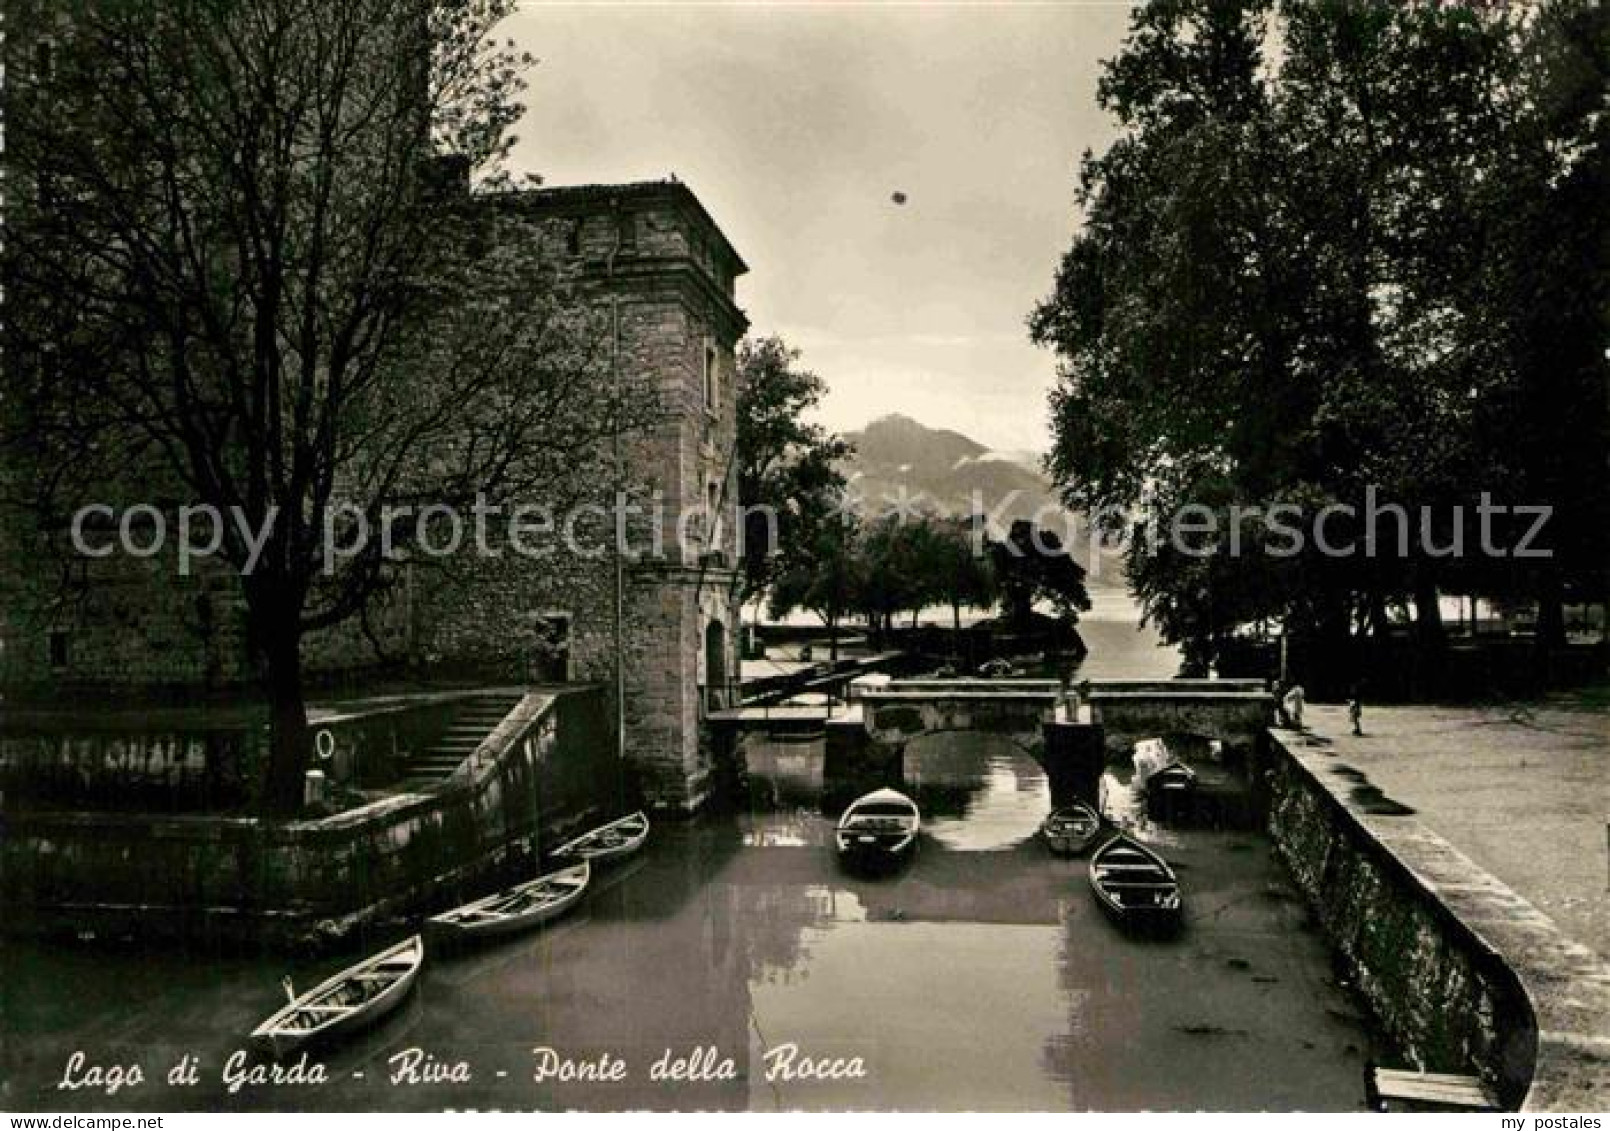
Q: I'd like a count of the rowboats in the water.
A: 7